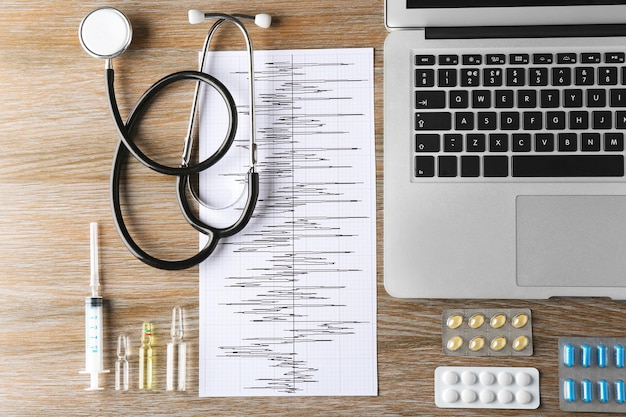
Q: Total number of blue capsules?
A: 8